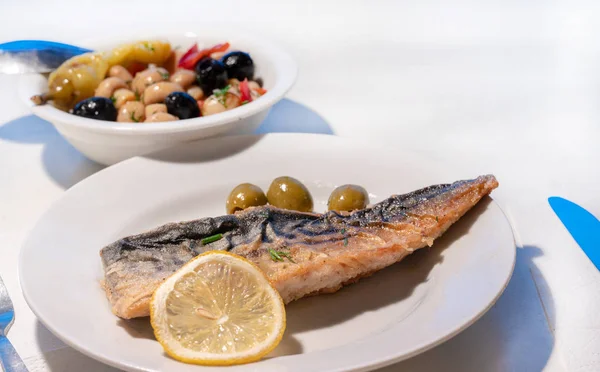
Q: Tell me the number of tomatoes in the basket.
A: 0